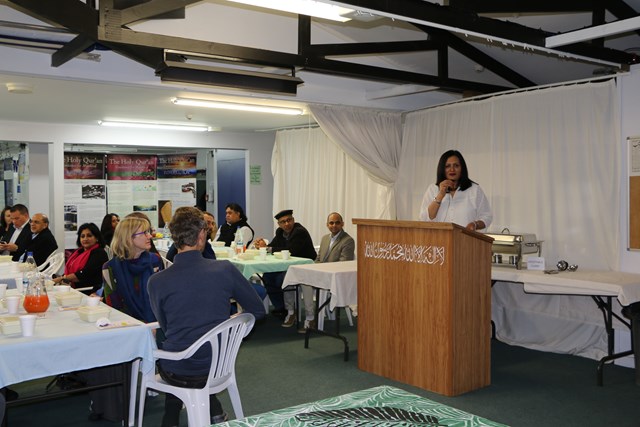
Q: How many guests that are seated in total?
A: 12